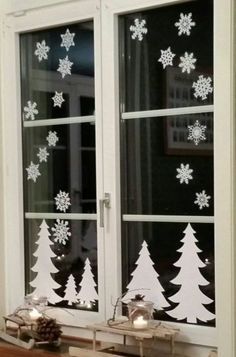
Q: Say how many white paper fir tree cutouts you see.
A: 5